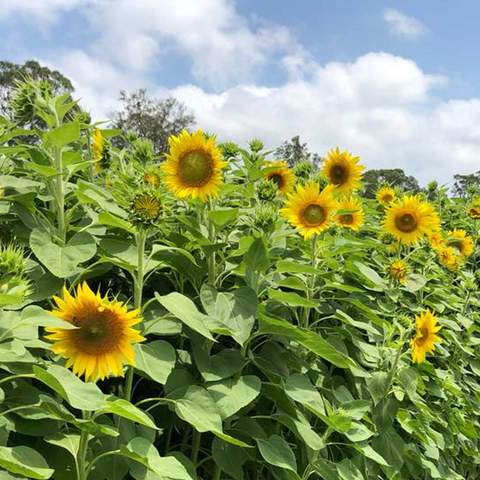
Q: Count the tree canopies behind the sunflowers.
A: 5